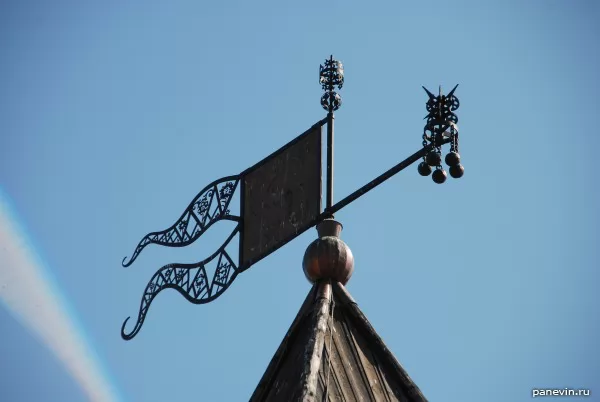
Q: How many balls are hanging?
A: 5